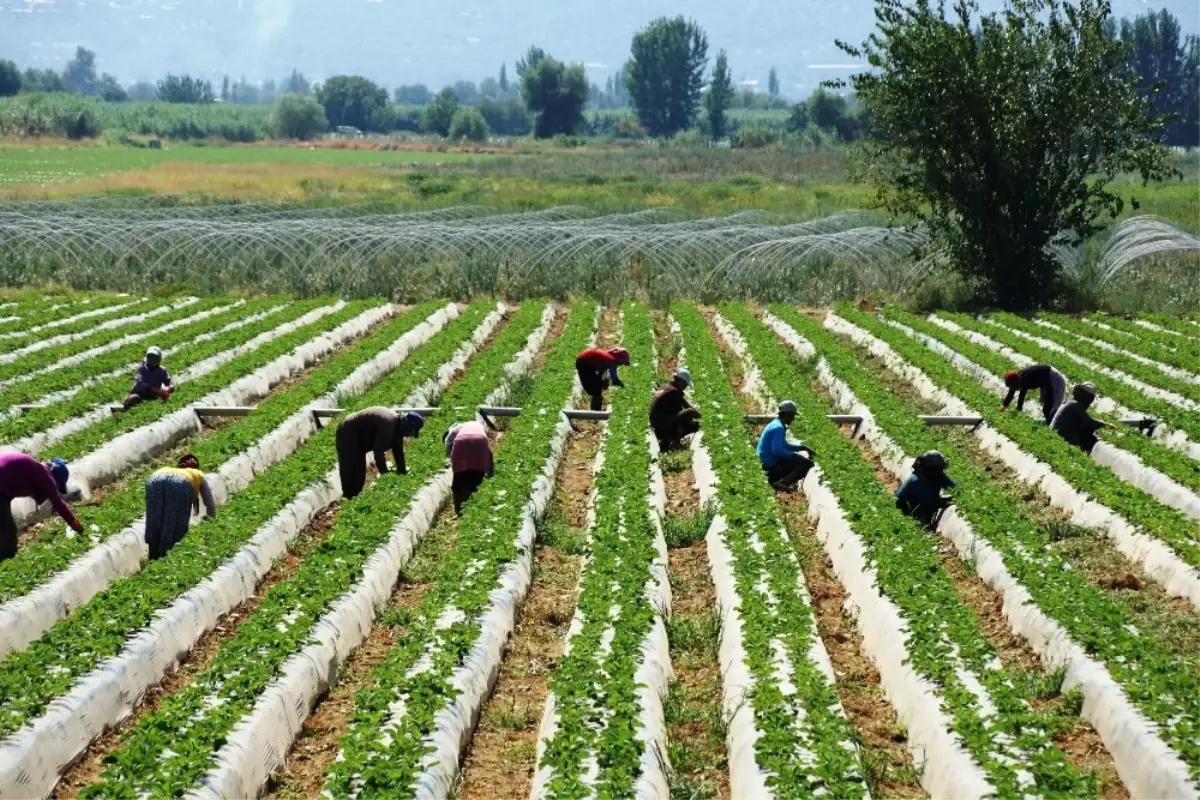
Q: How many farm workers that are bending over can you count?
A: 6